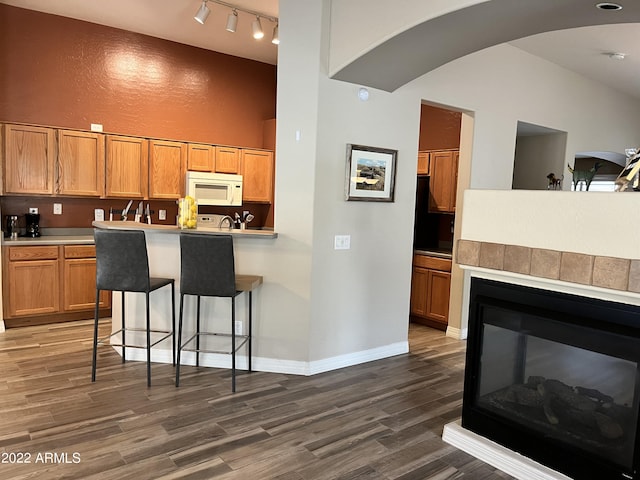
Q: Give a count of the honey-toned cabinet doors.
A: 14